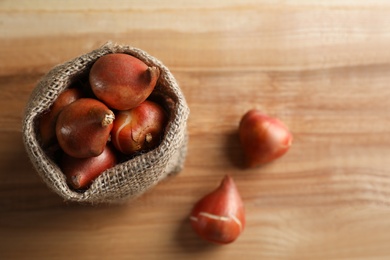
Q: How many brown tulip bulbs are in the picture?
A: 7